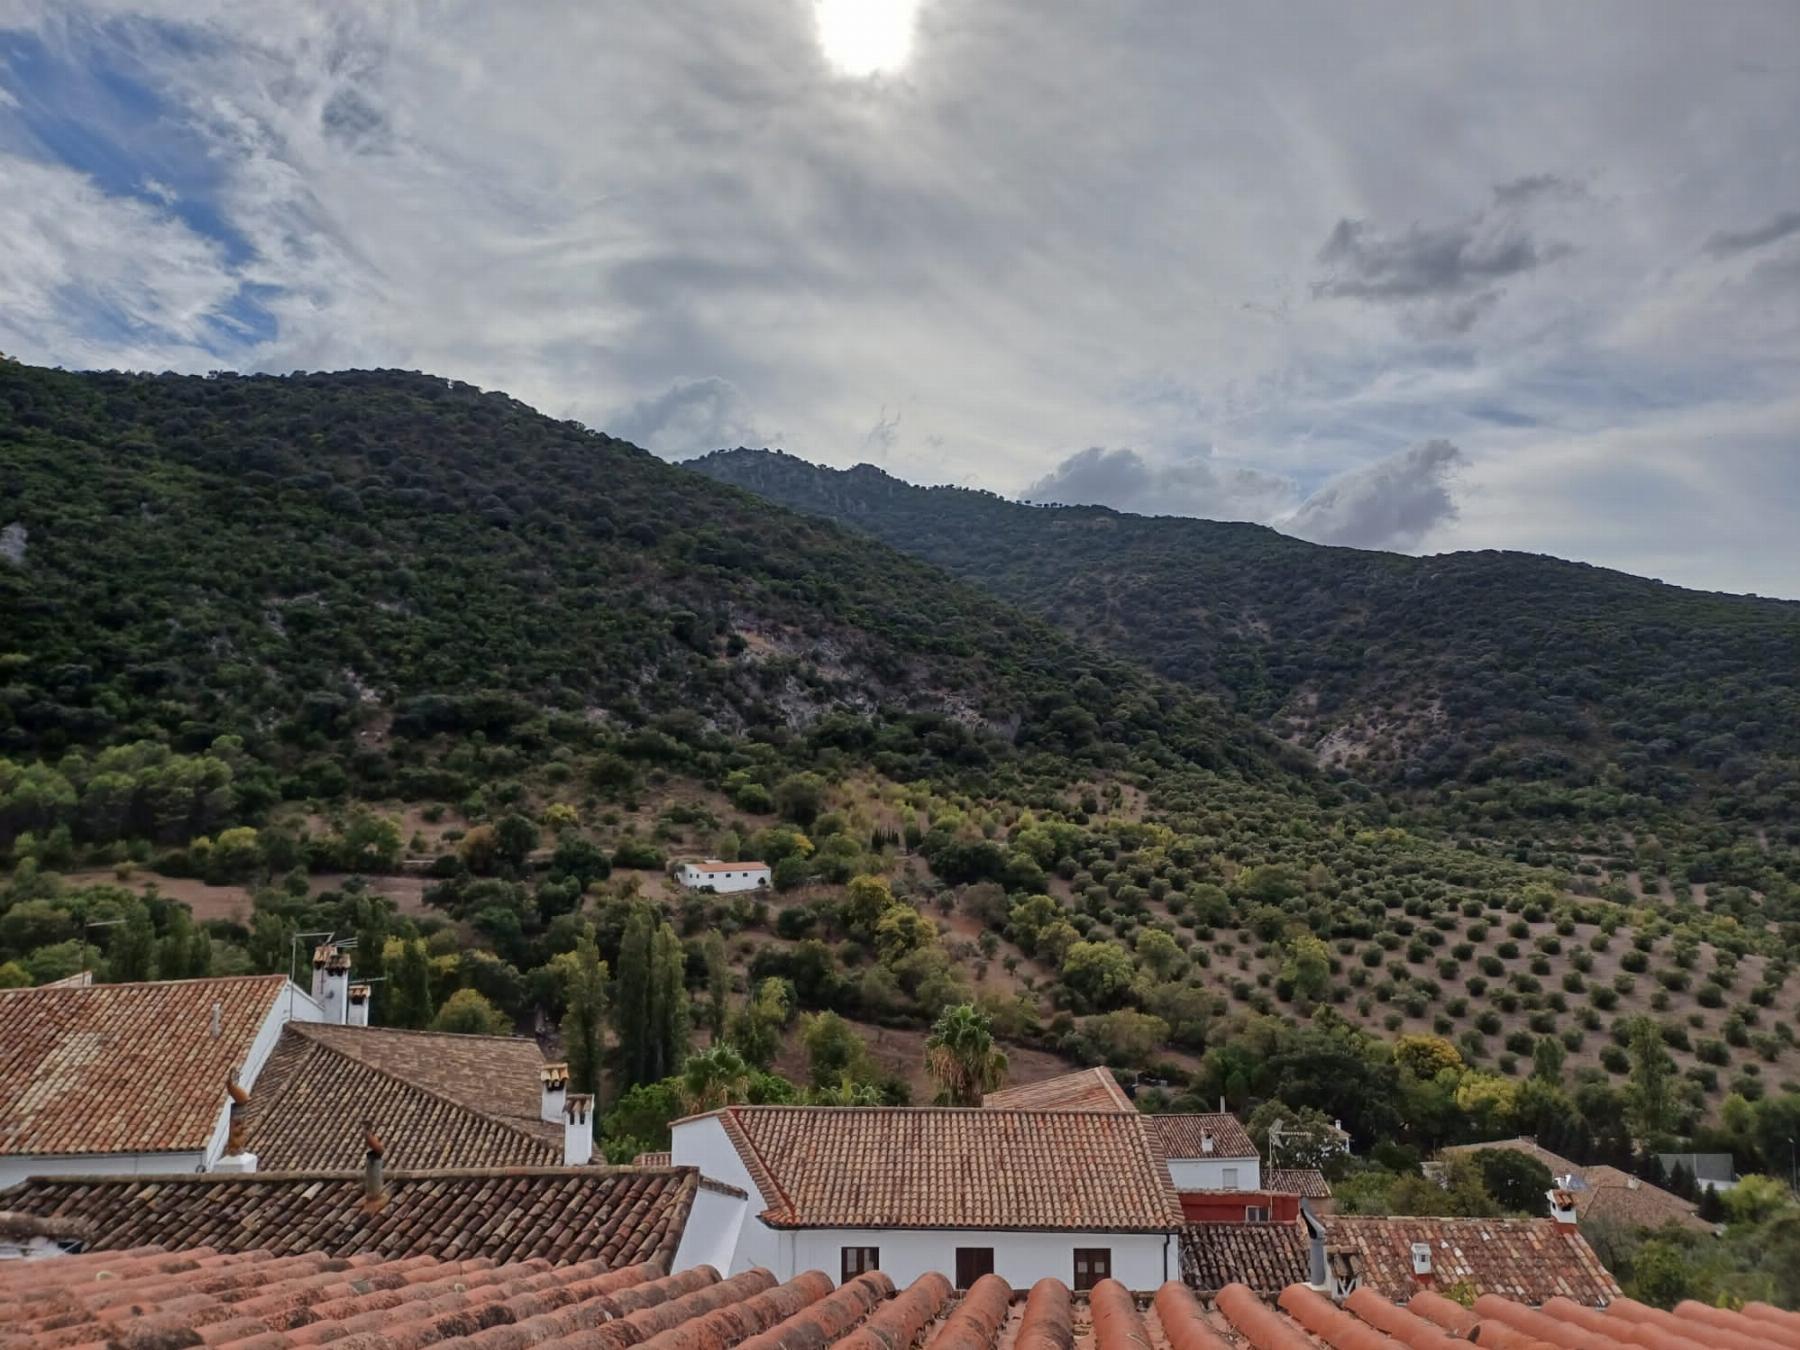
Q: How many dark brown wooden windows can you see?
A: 3